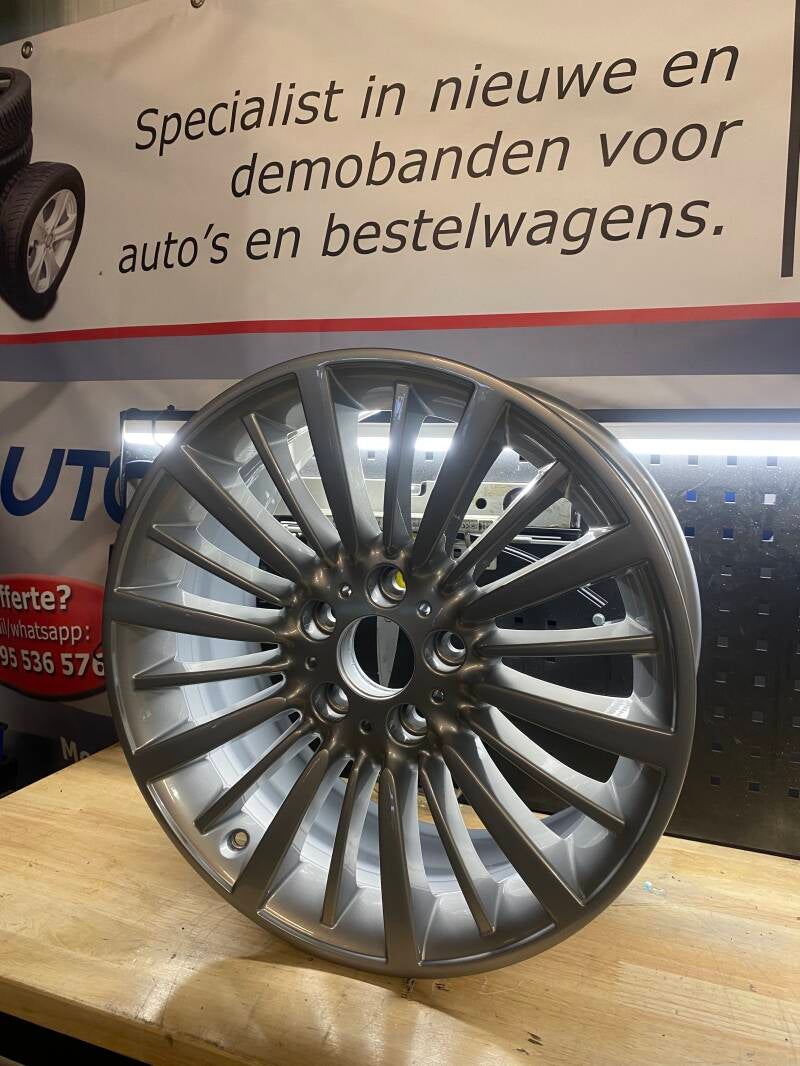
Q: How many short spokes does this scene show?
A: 10